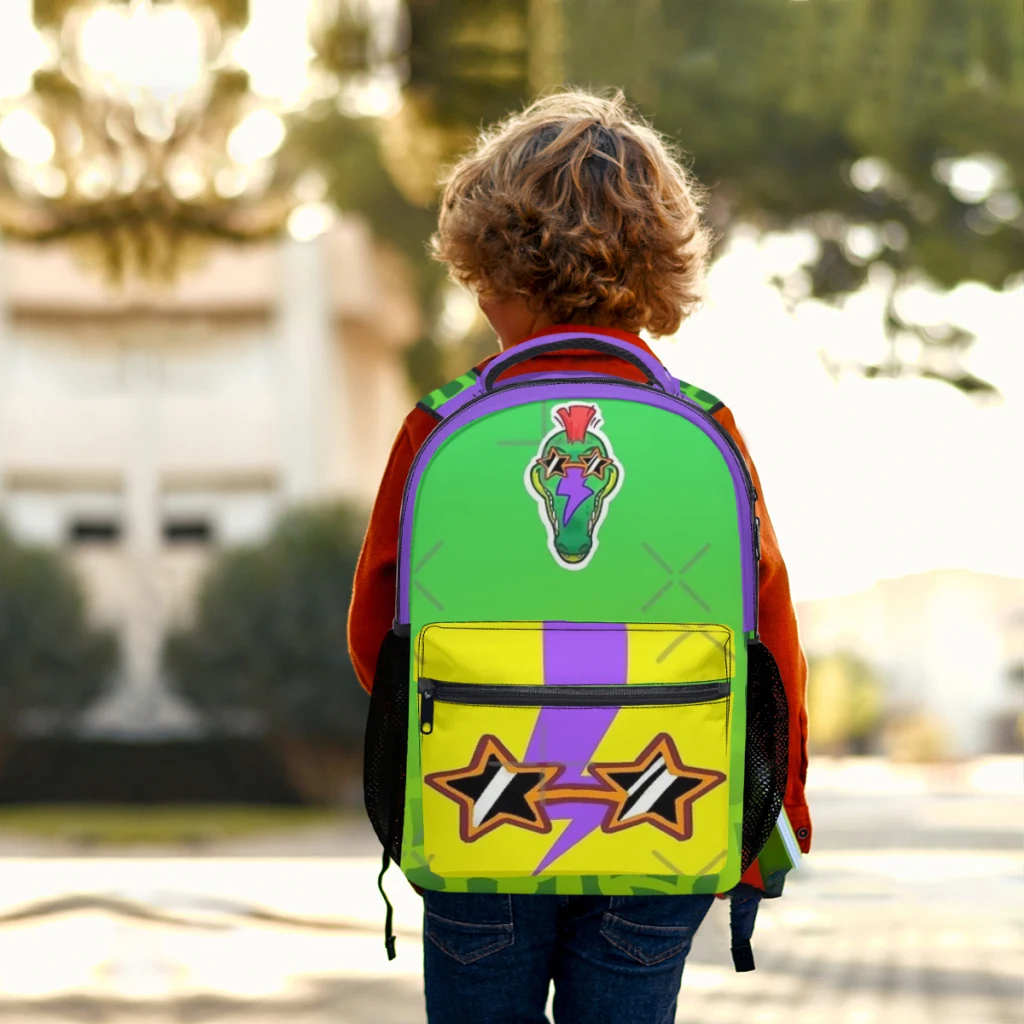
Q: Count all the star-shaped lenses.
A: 4